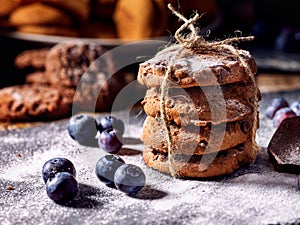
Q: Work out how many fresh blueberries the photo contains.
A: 10